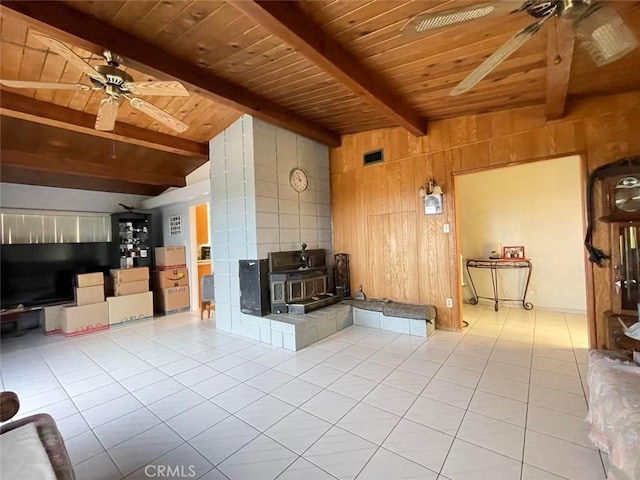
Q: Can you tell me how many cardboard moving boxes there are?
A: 10